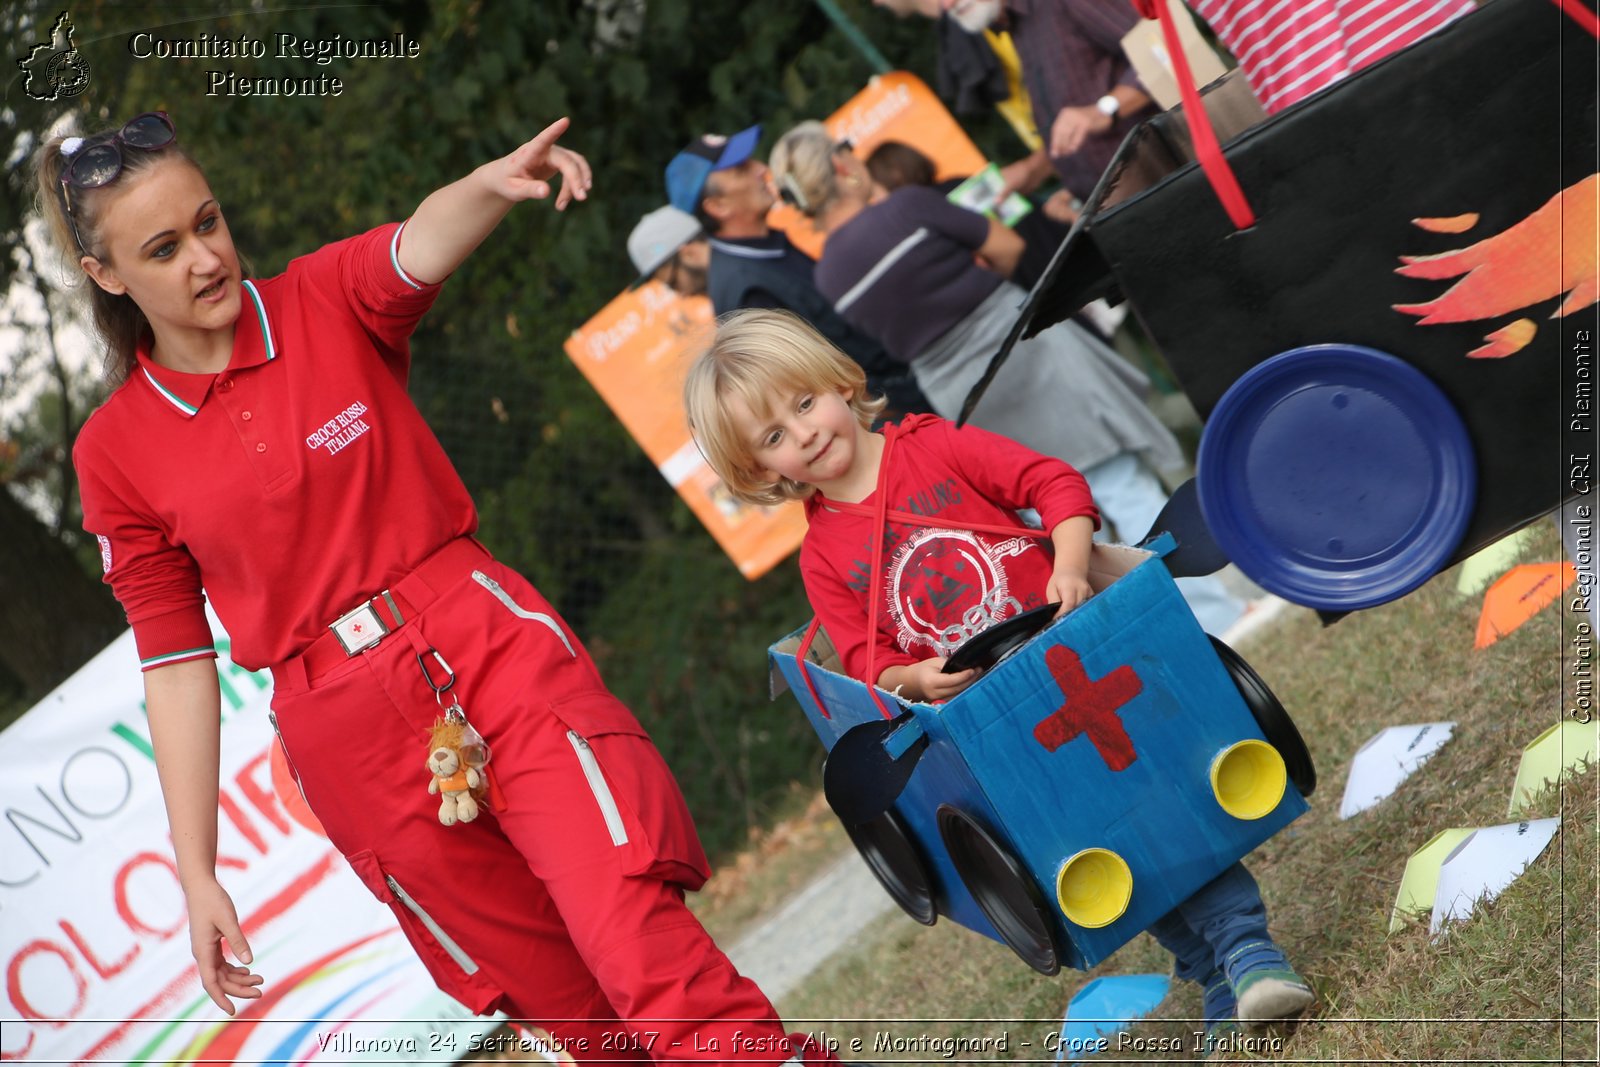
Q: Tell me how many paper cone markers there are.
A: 7